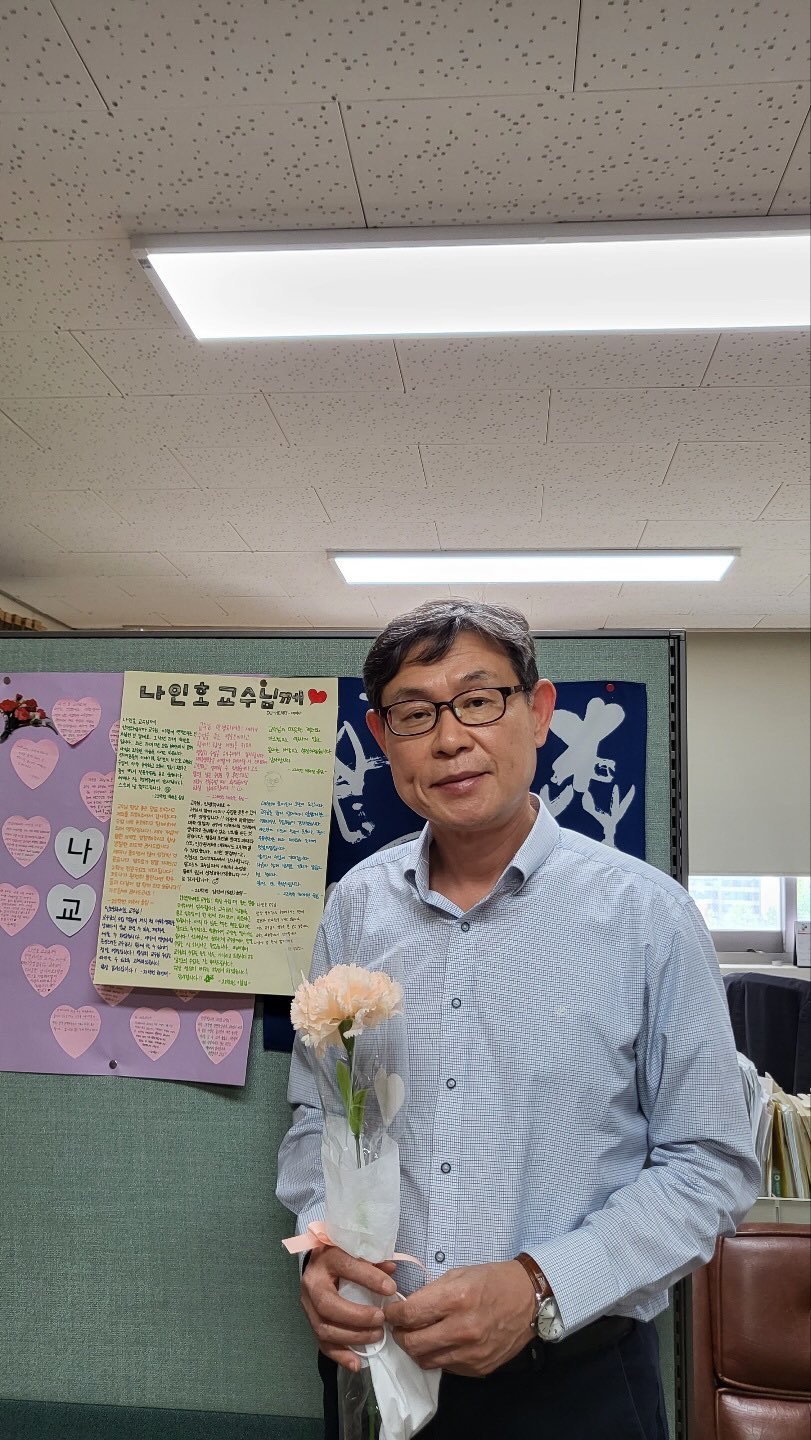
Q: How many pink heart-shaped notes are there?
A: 12